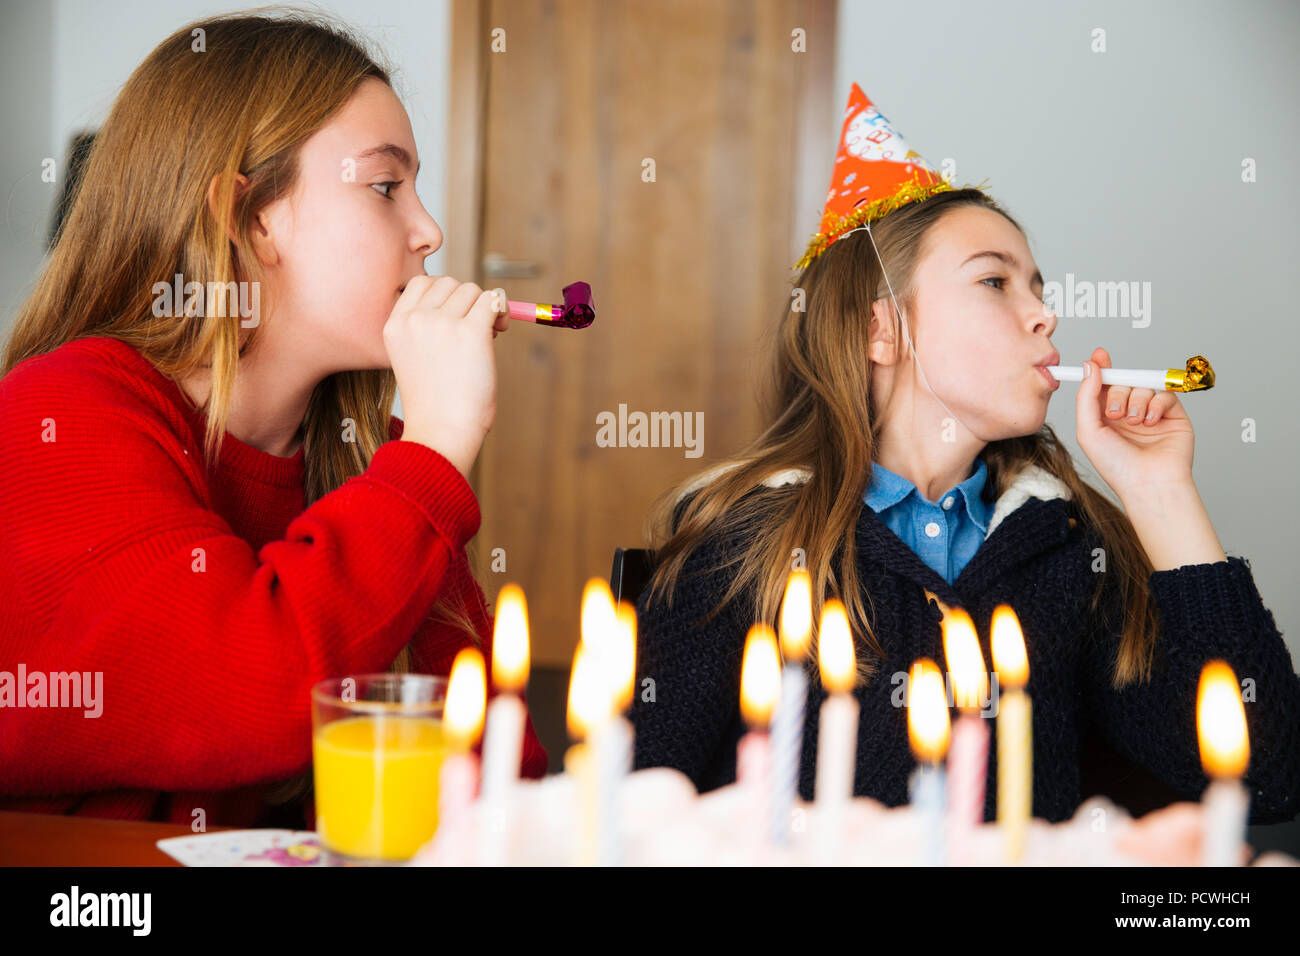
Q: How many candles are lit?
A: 12